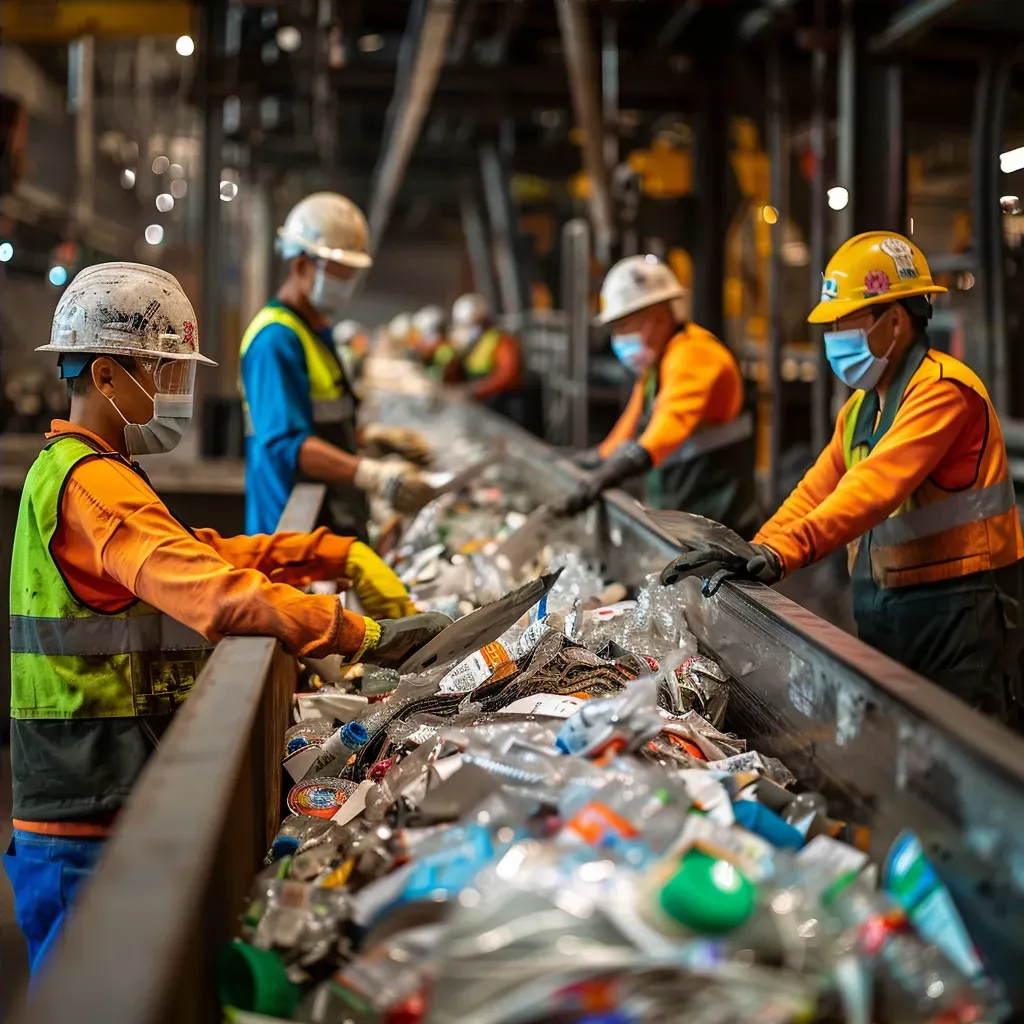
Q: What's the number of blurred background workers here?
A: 4